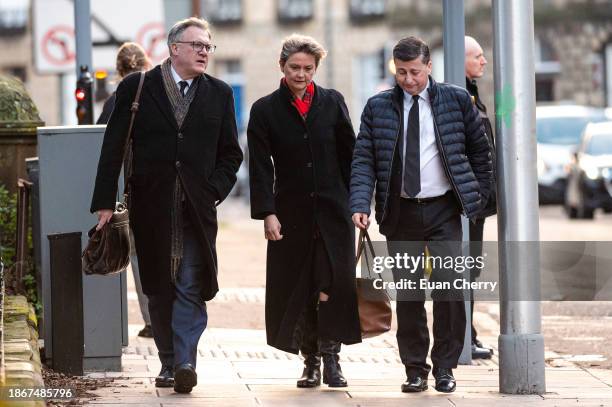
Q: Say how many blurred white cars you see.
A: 2